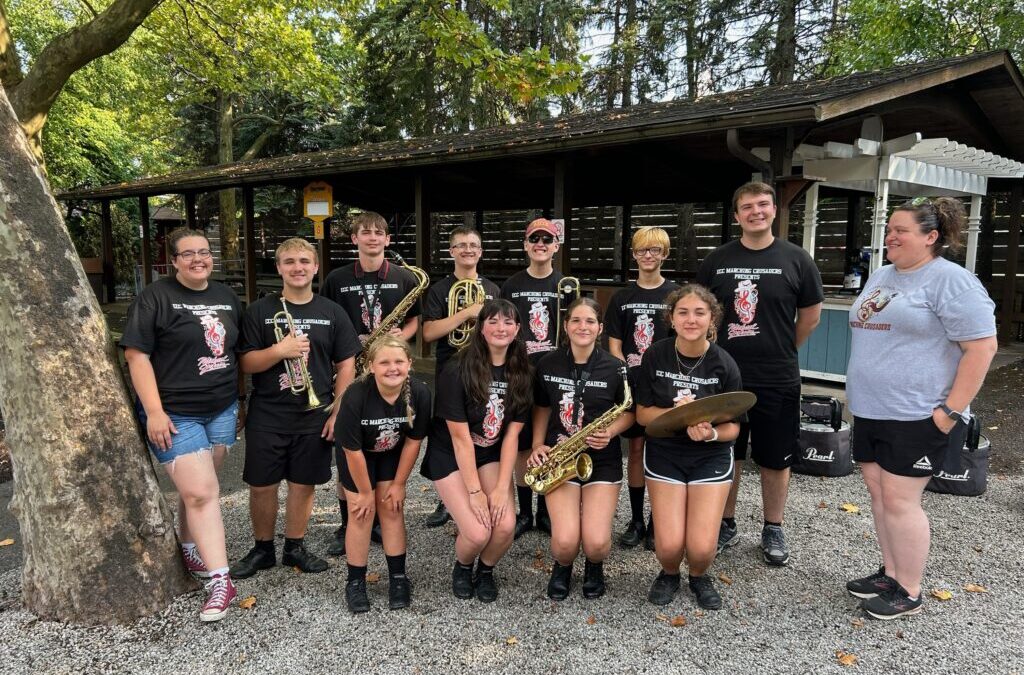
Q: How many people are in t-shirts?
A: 12